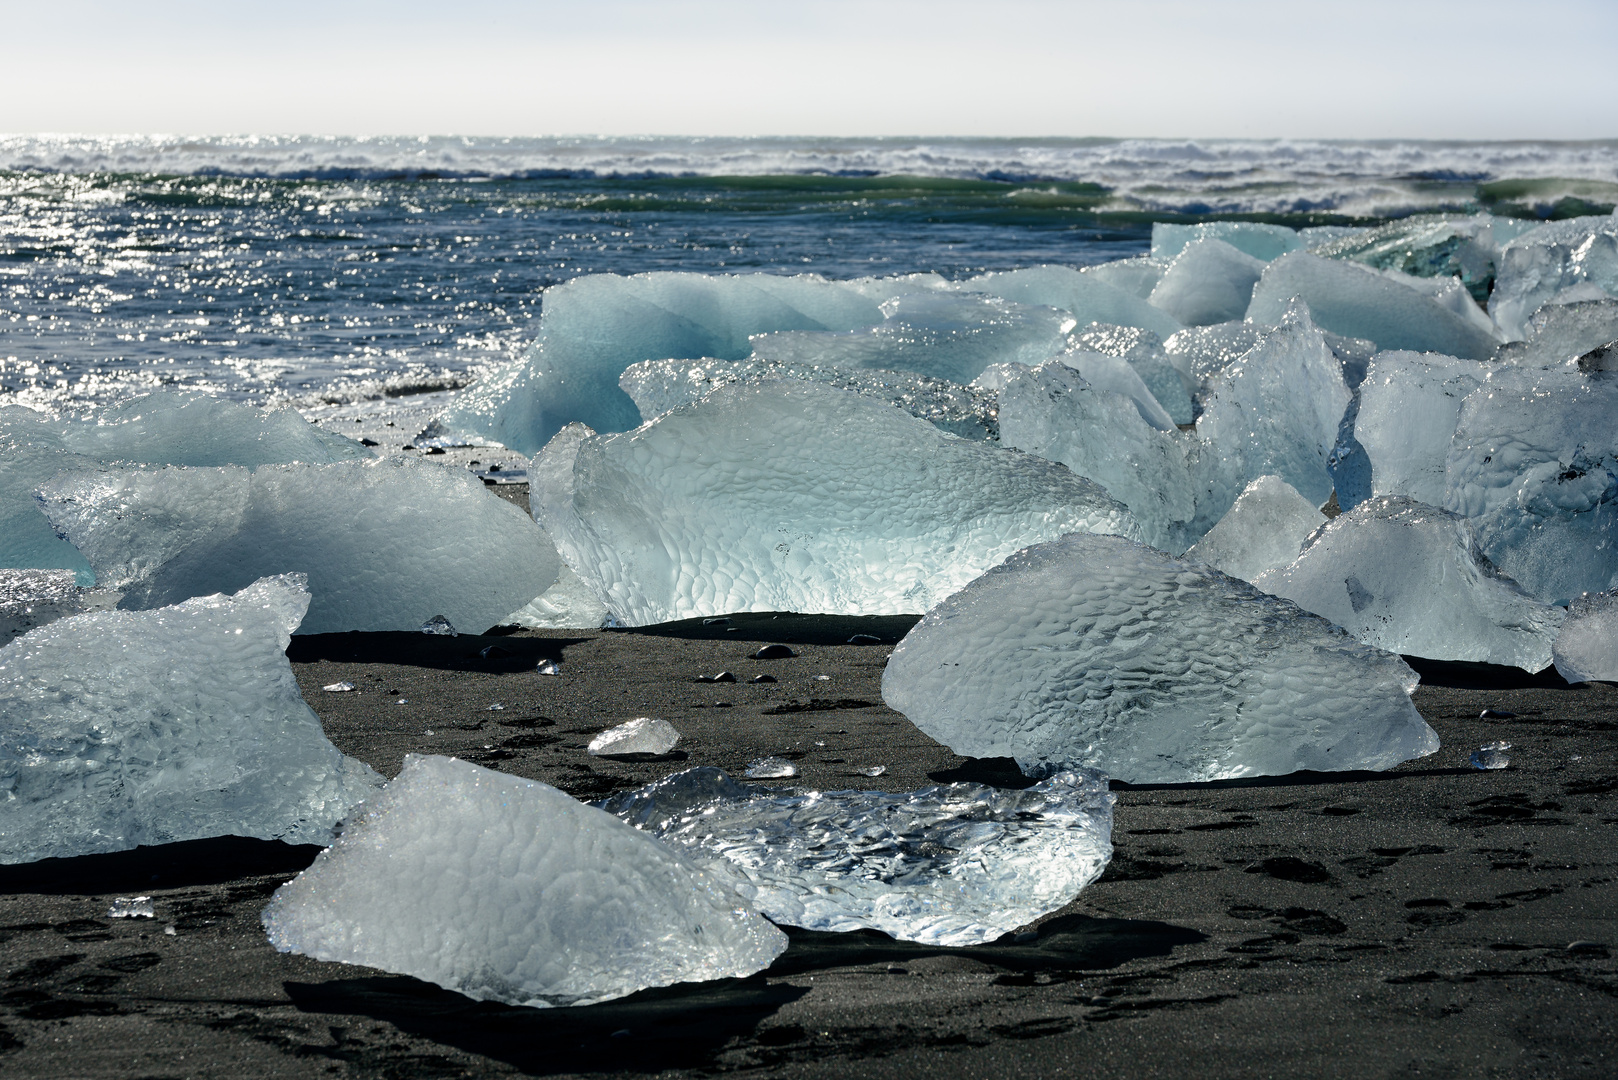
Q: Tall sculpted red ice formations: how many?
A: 0